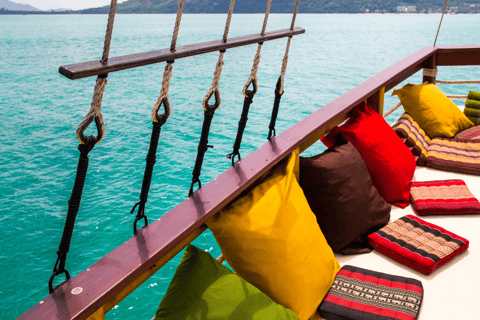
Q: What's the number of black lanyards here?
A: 5